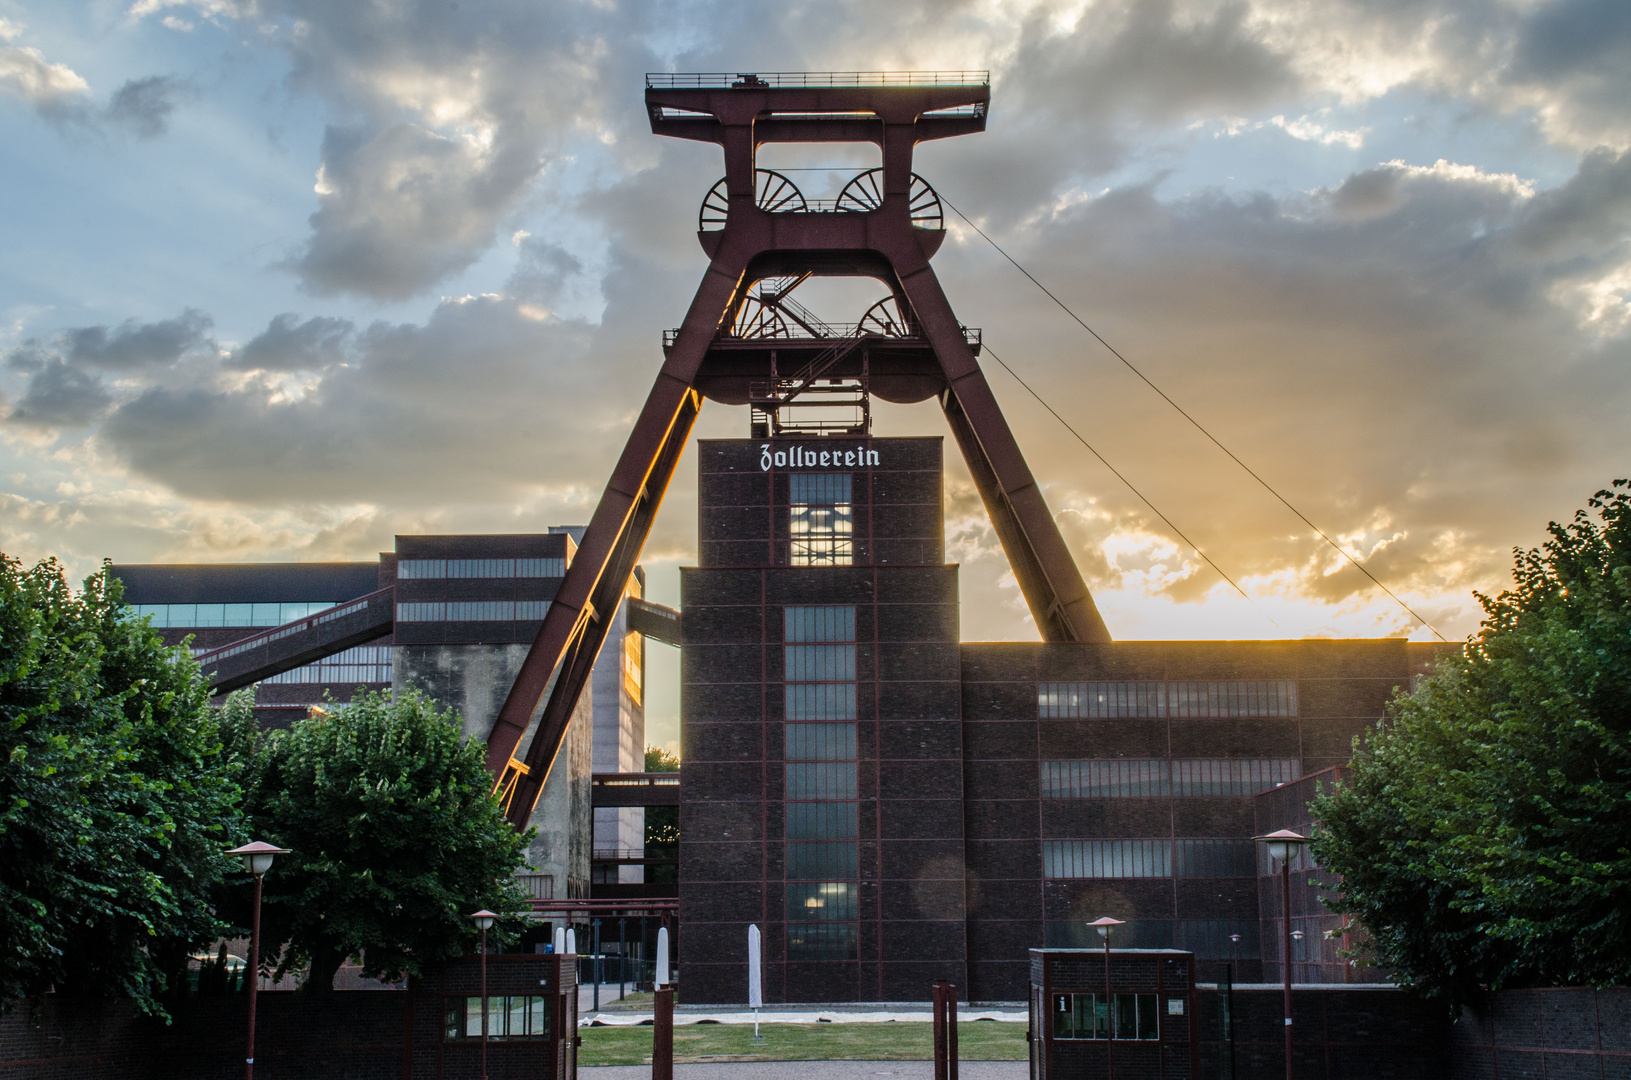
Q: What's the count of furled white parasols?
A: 4